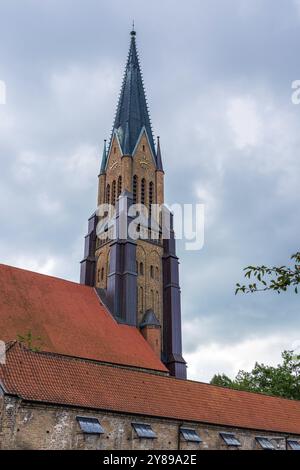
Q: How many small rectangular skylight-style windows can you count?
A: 6